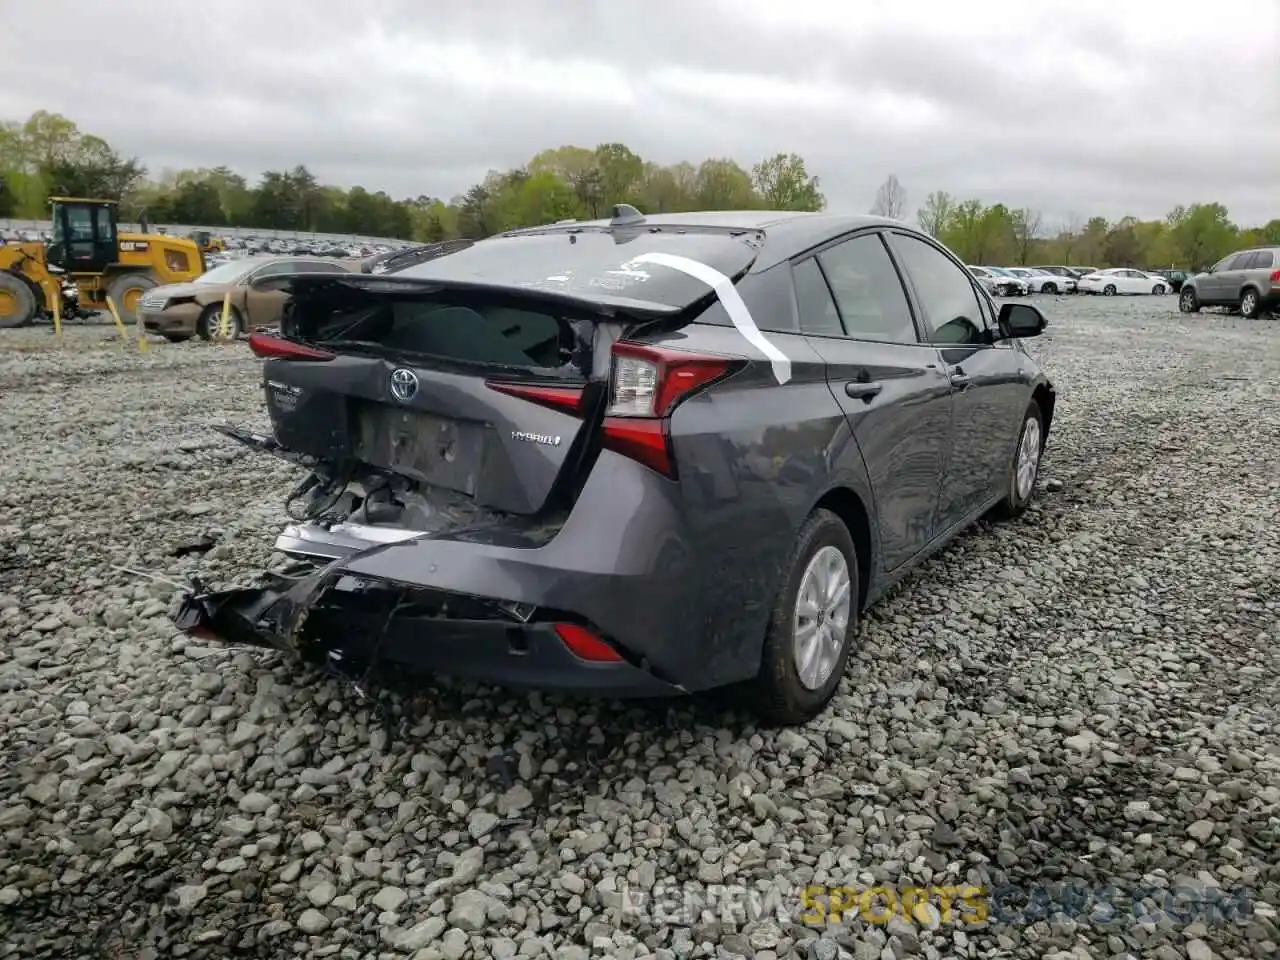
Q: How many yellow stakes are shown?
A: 4